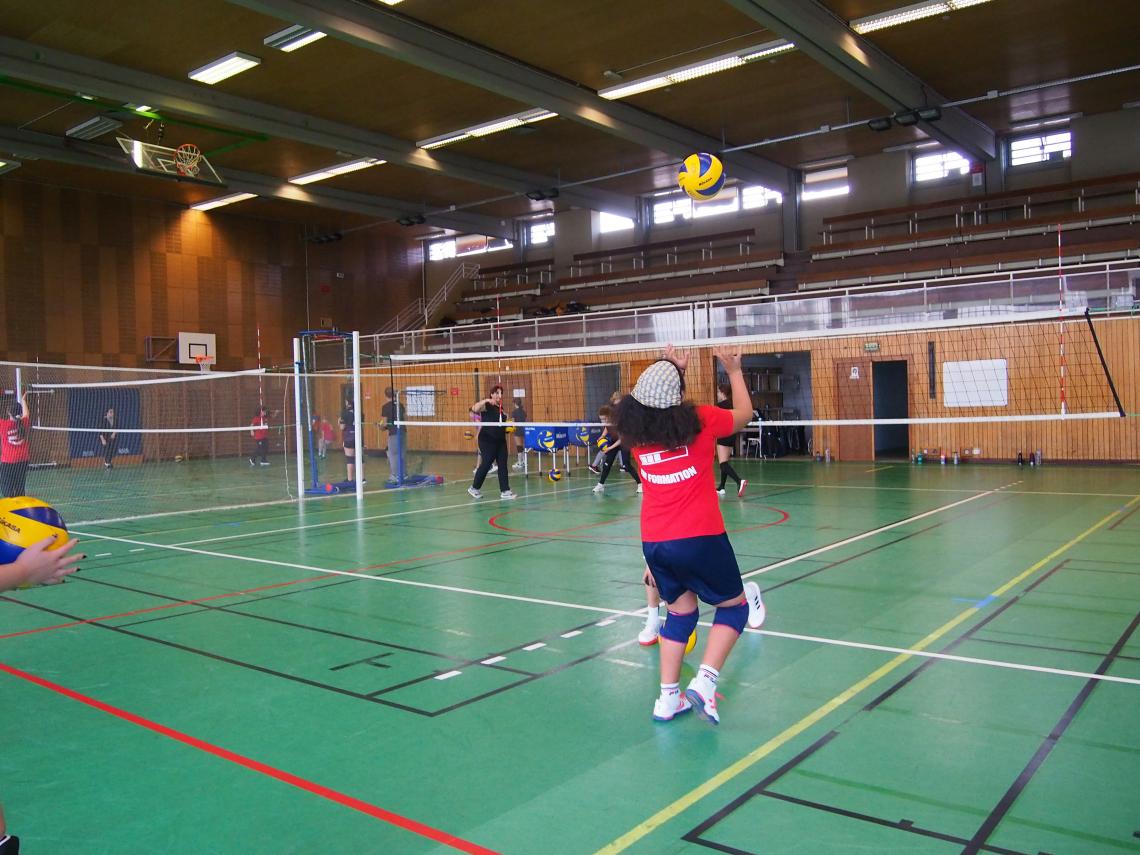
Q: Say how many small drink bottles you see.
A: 9